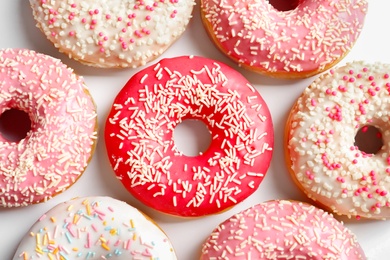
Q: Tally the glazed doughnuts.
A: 7